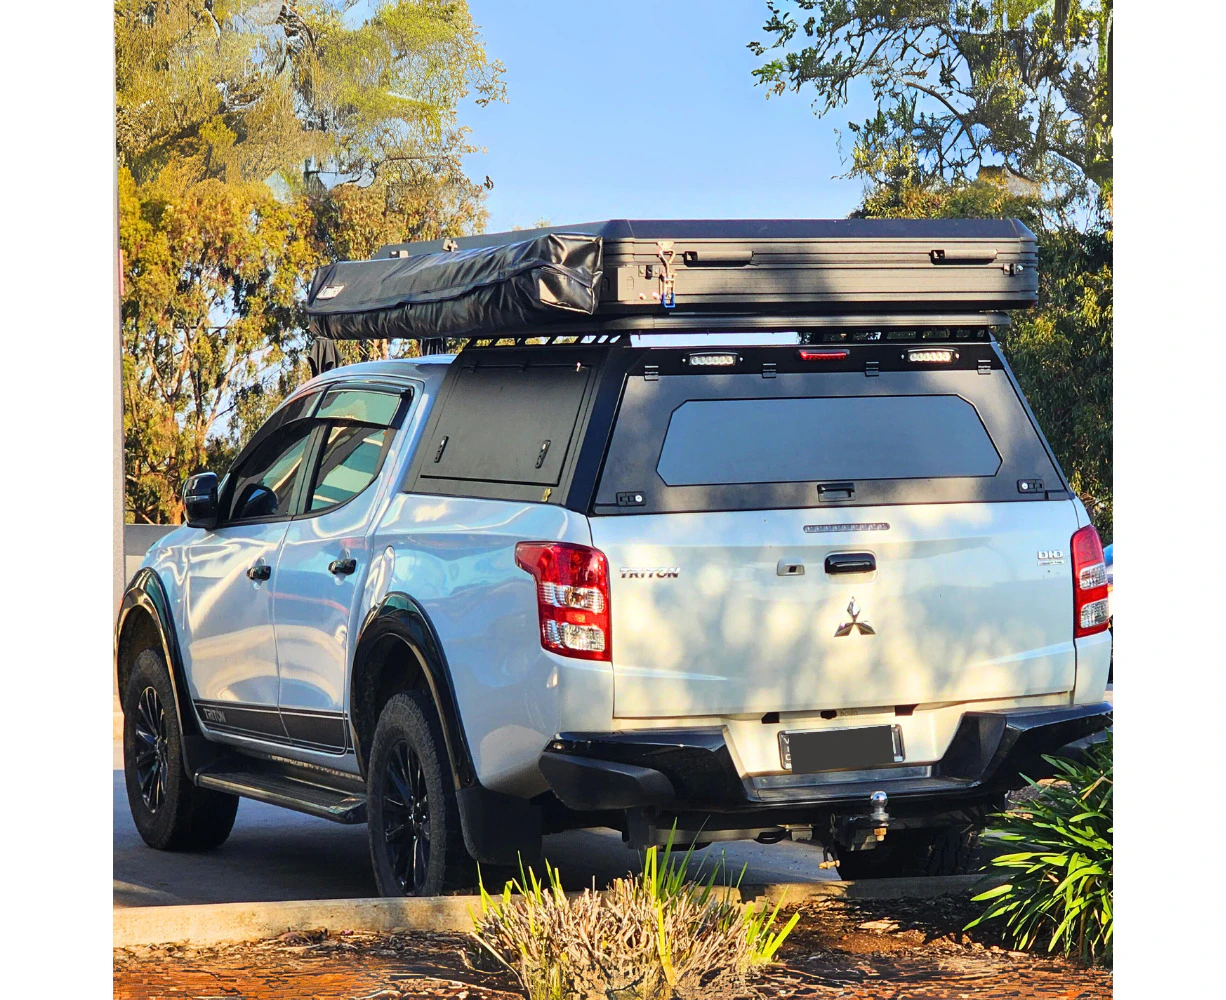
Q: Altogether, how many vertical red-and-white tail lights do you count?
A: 2